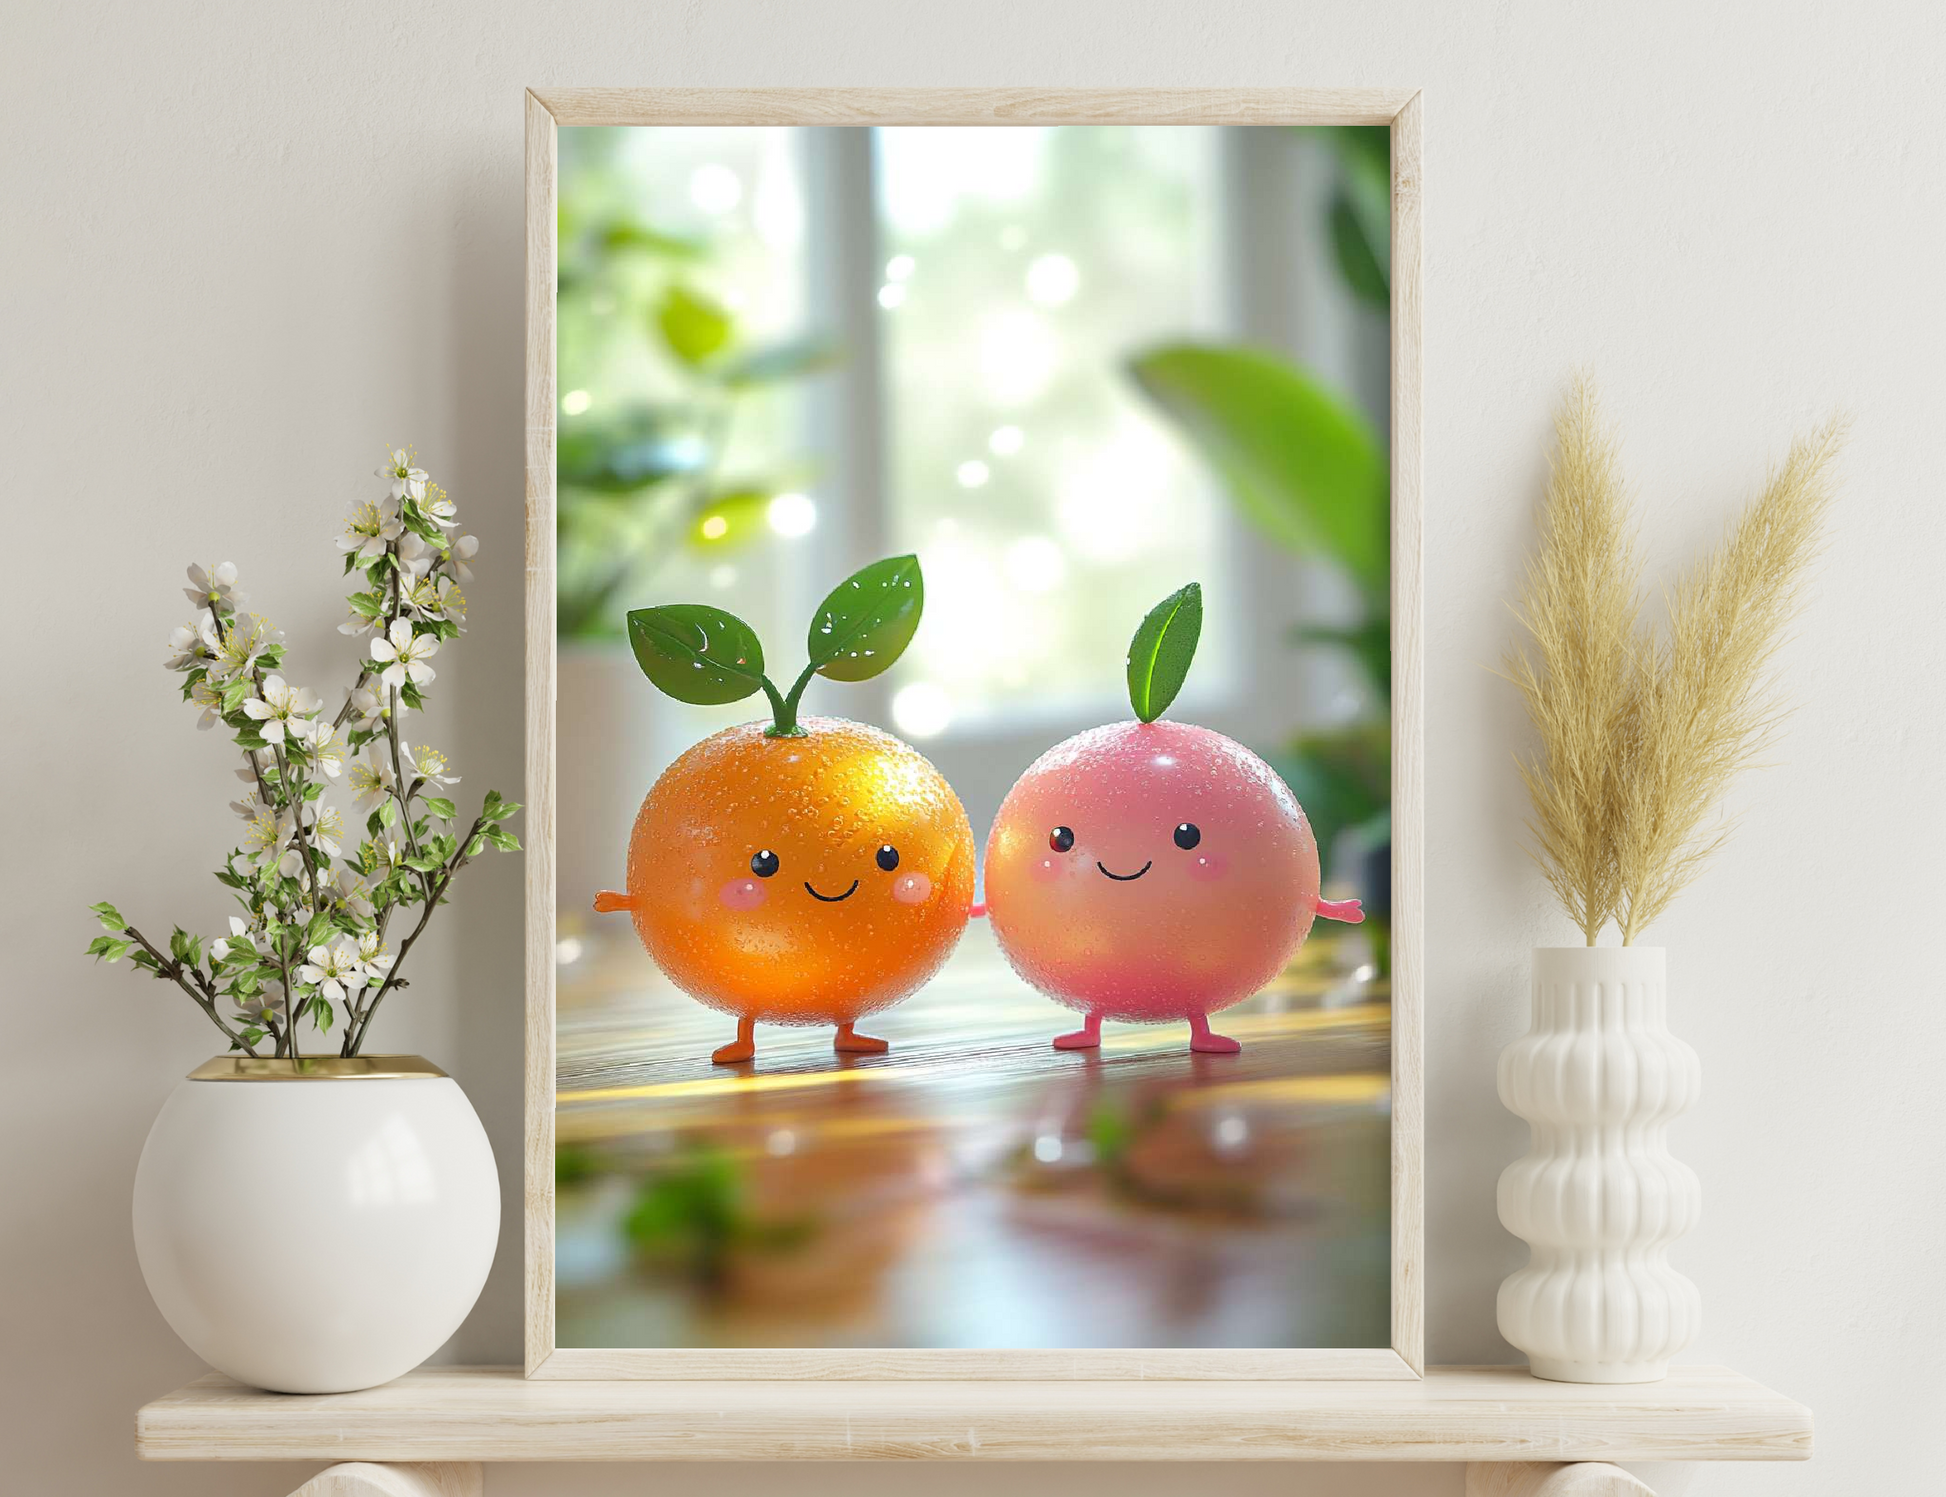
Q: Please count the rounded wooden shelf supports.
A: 2